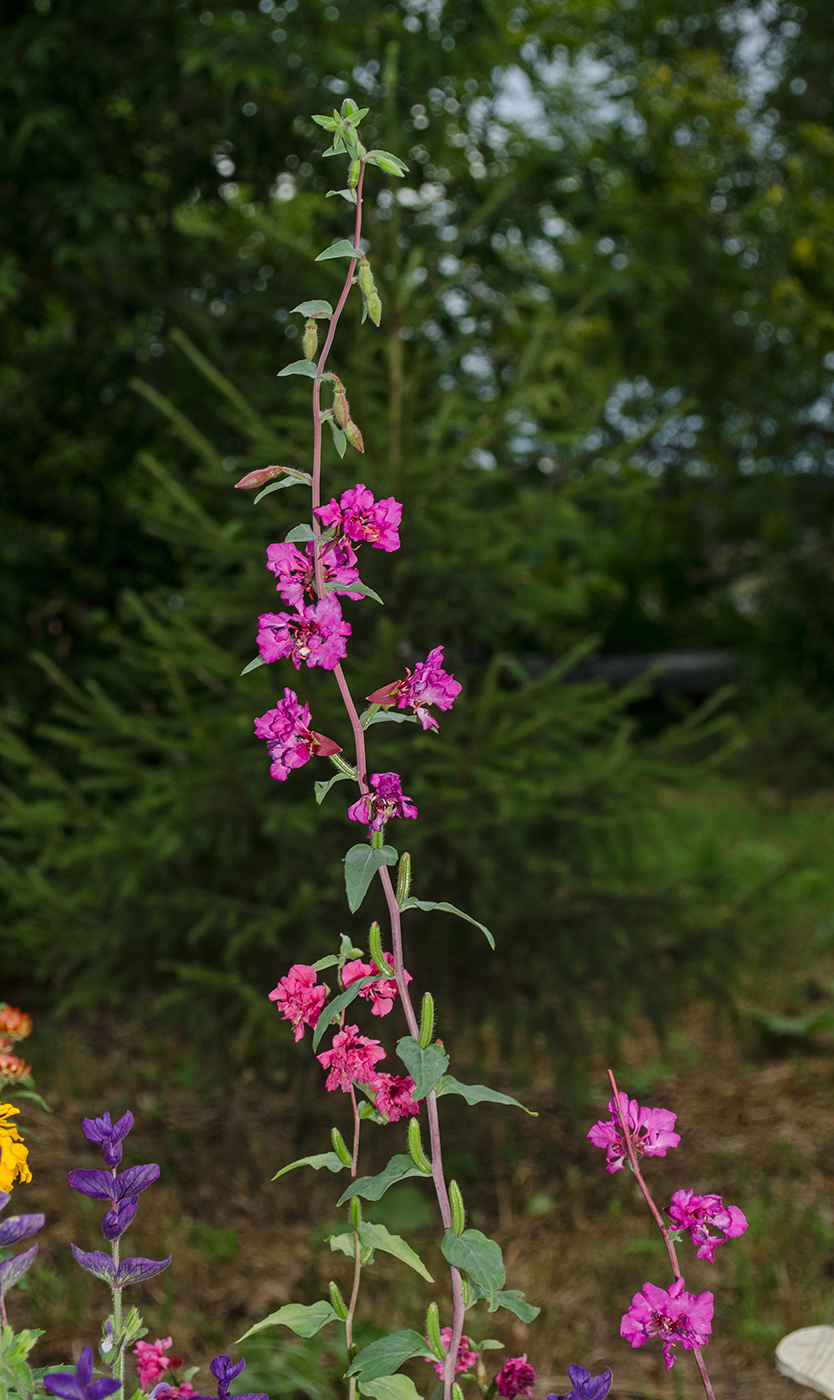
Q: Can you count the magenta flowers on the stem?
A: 6